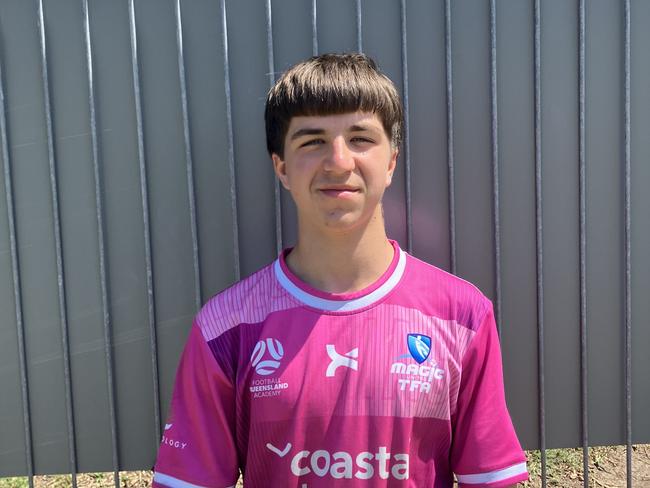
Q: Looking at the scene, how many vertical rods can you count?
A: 15